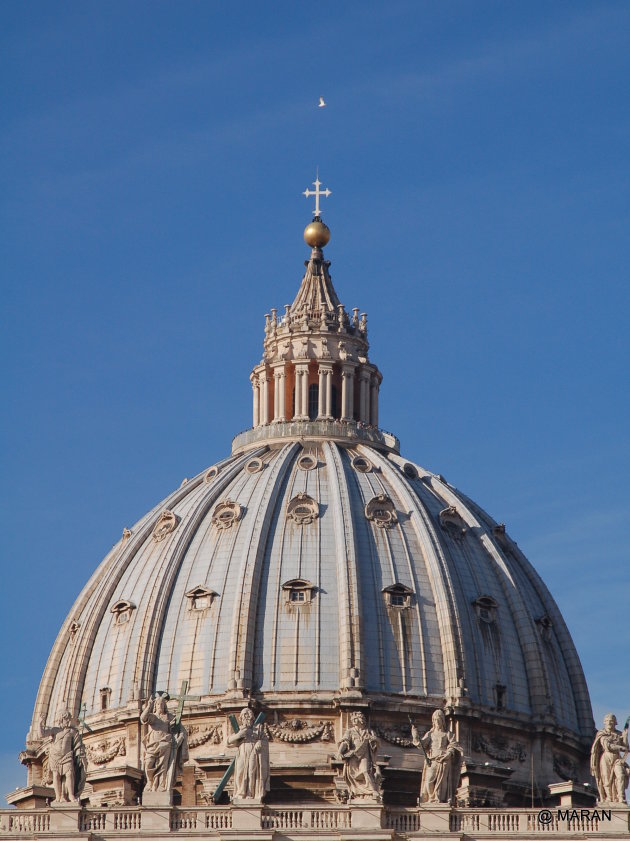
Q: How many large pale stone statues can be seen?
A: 6